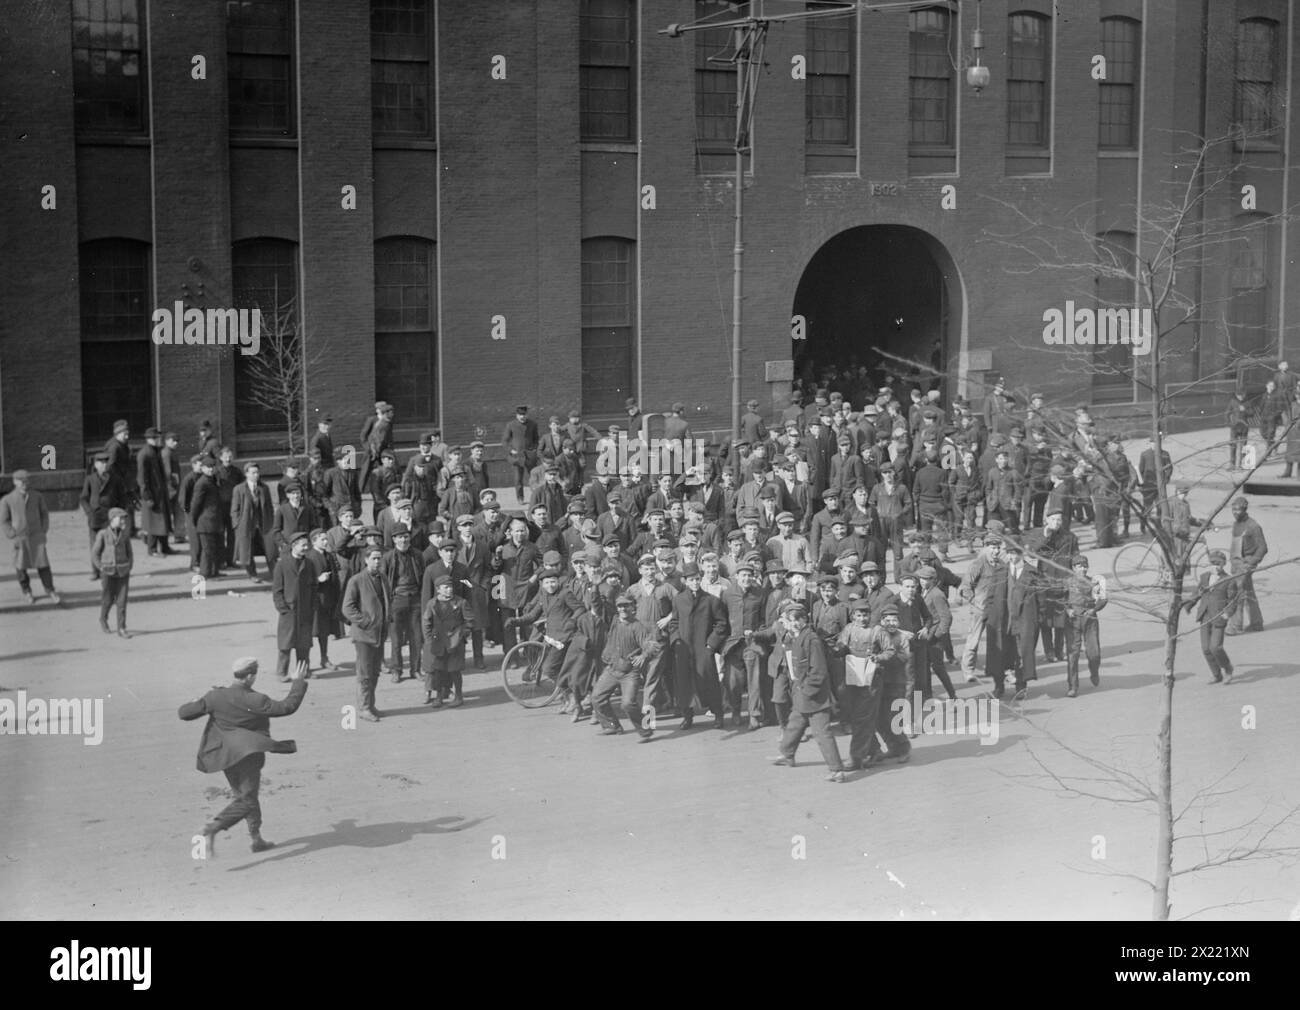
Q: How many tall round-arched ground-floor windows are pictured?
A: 6